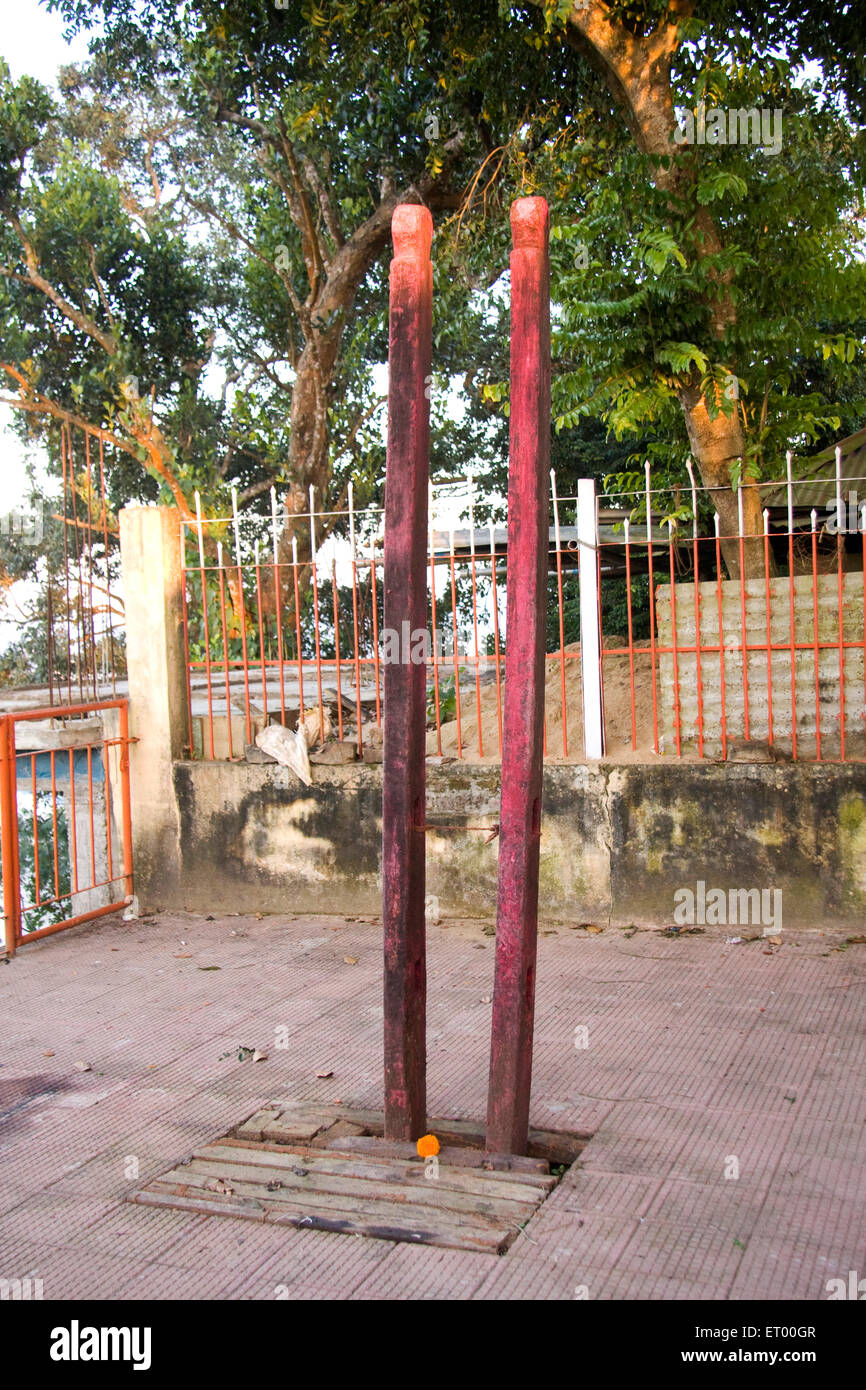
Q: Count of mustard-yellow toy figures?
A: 0